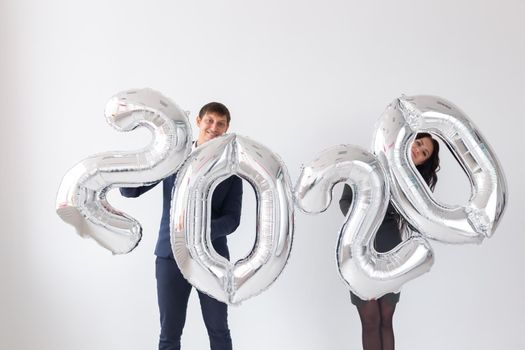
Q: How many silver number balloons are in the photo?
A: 4